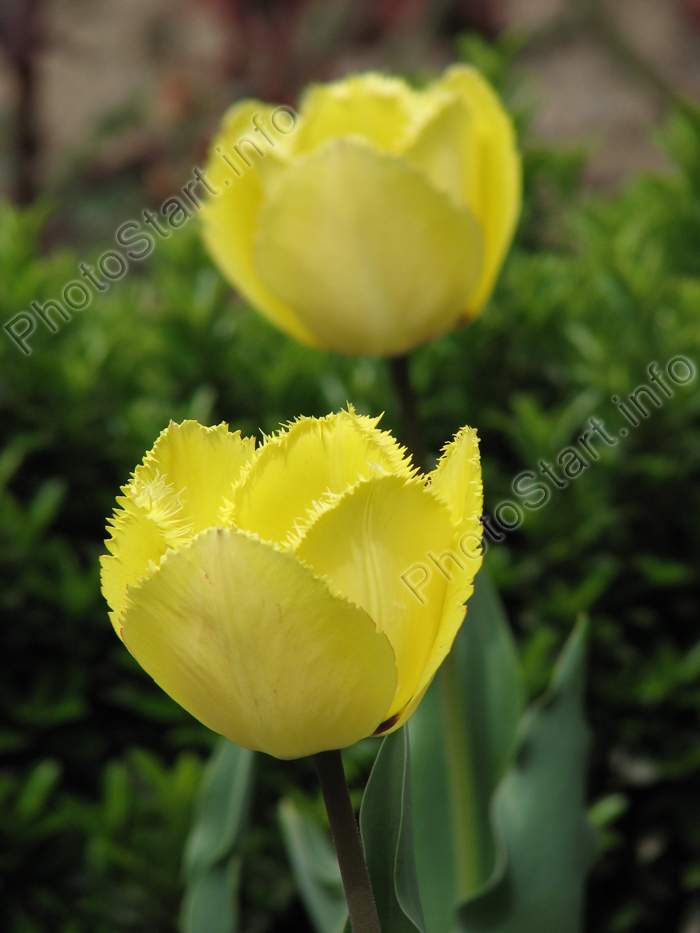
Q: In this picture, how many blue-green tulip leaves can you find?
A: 5